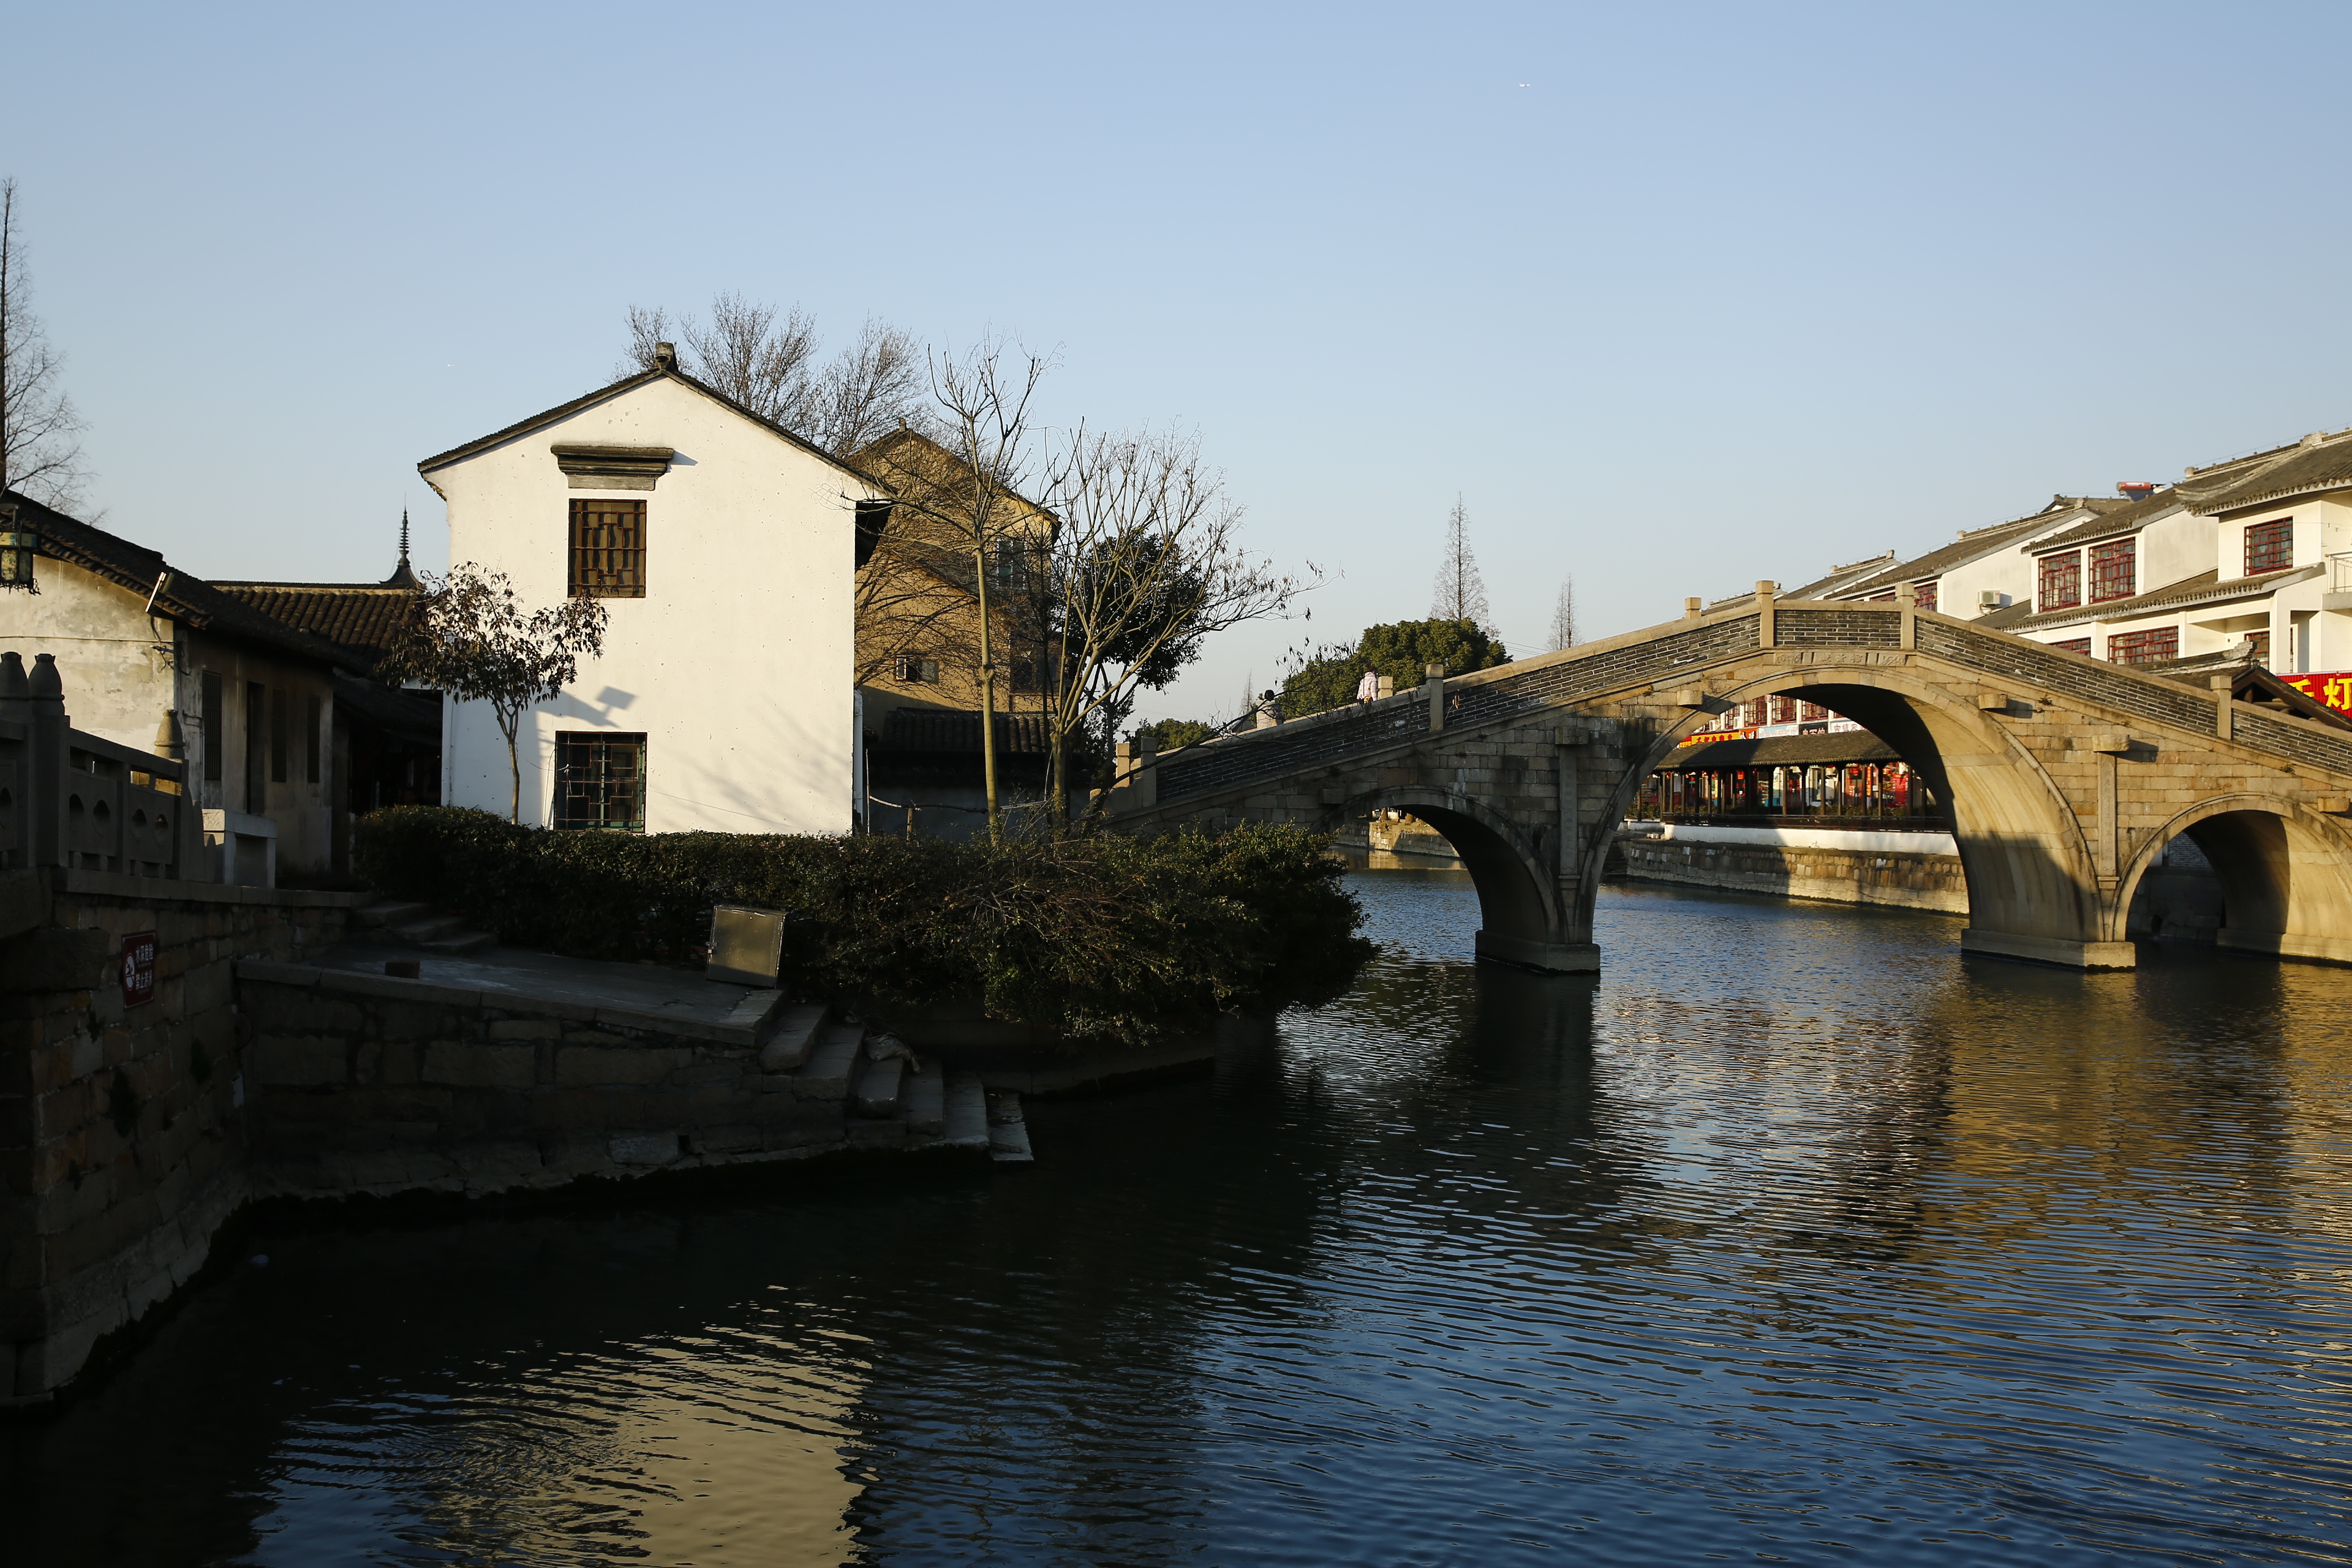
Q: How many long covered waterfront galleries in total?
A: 1